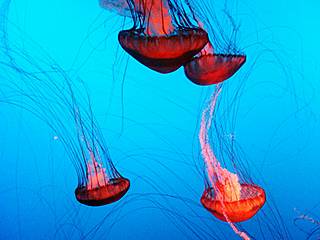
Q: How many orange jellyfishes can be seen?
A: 4